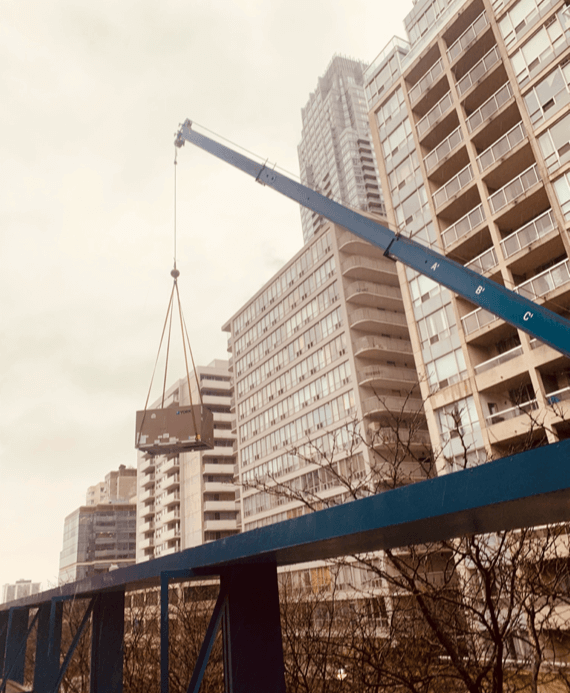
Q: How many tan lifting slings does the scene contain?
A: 4